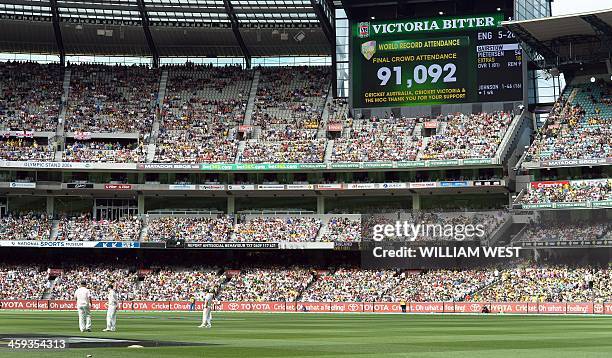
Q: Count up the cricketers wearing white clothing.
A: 3